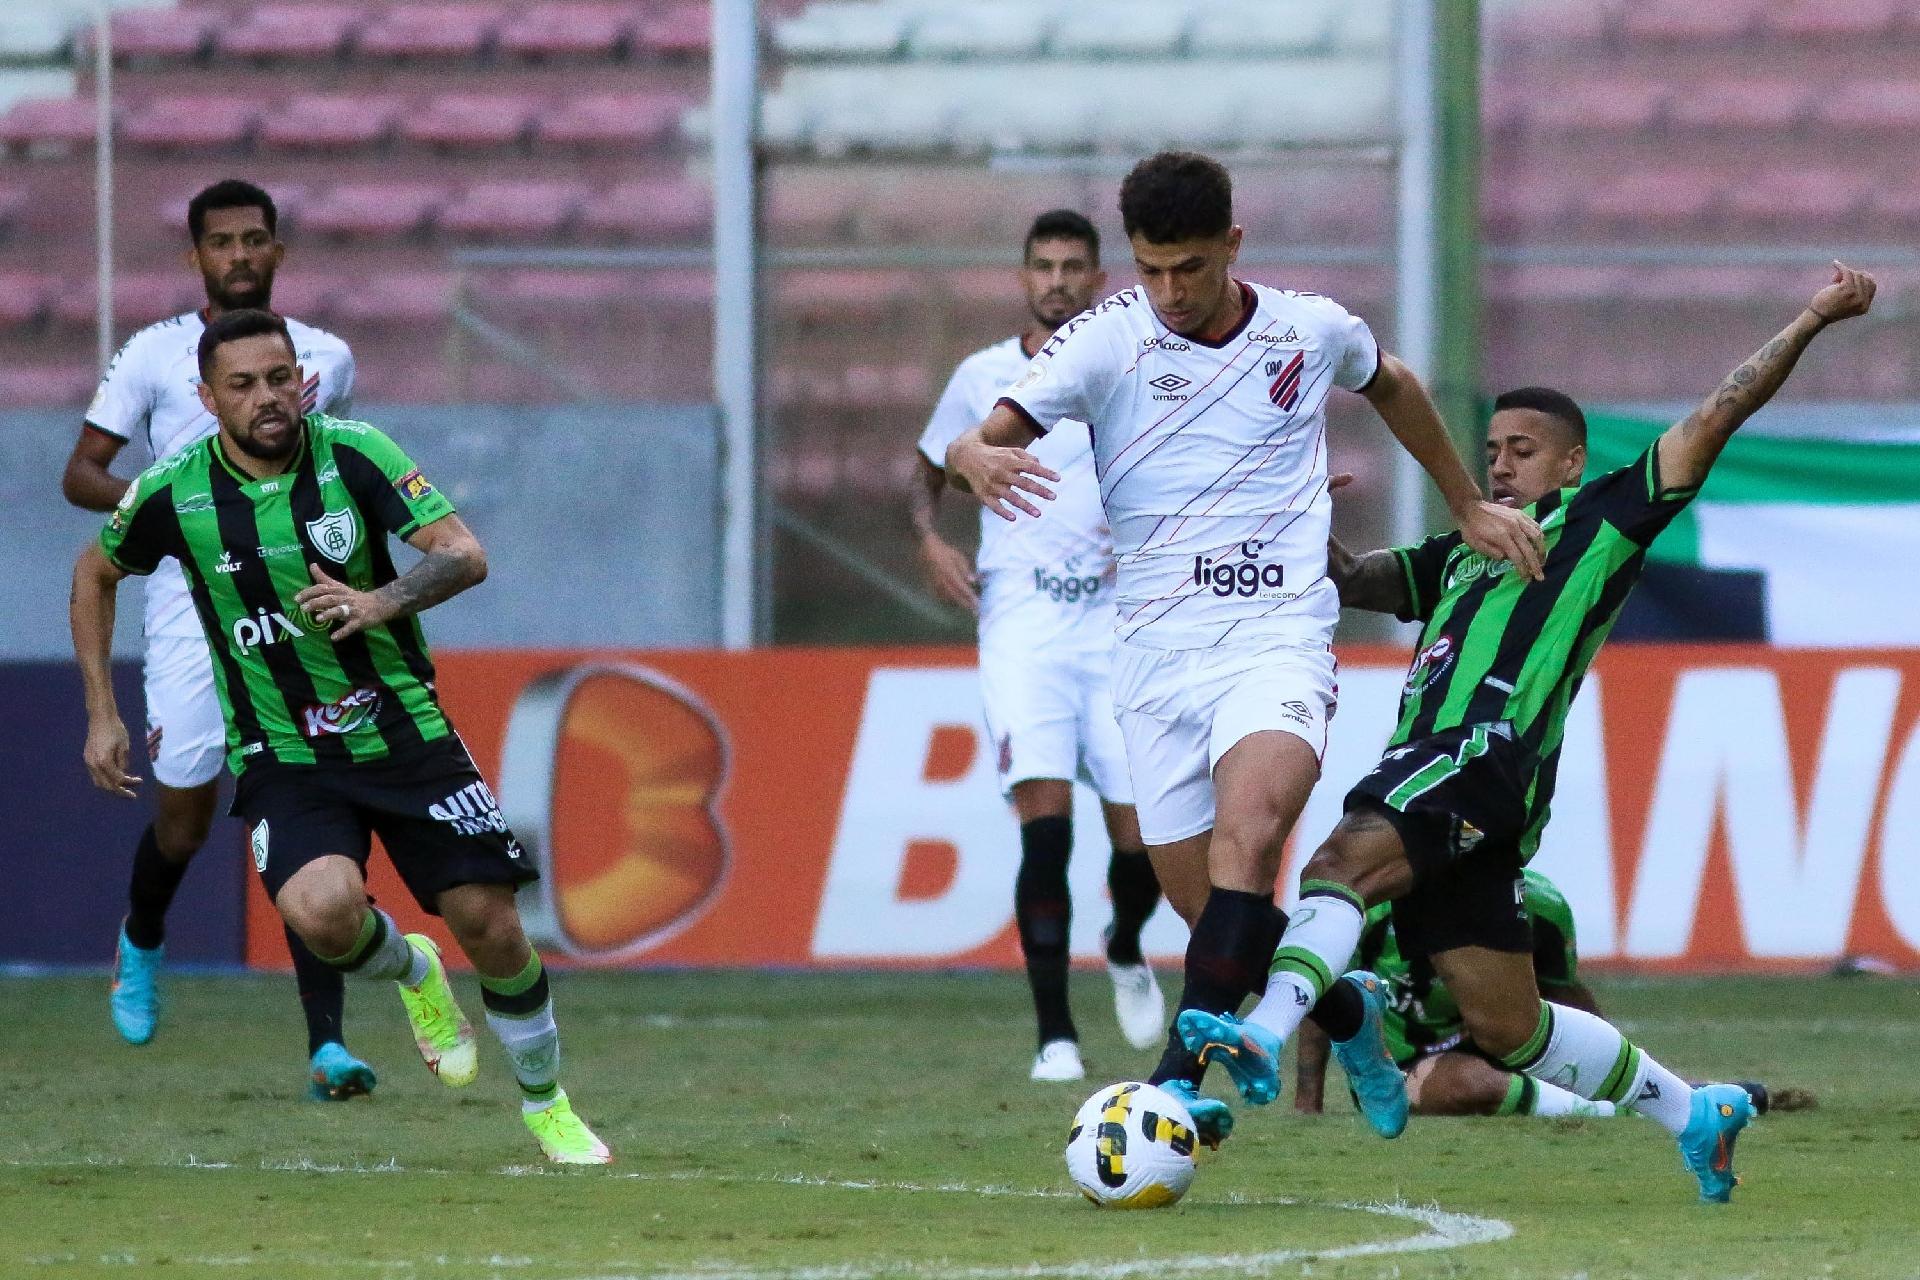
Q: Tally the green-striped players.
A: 3